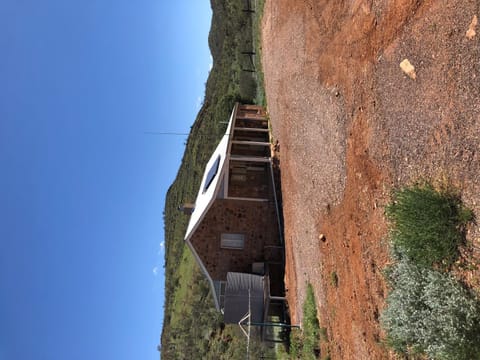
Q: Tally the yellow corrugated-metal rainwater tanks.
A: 0